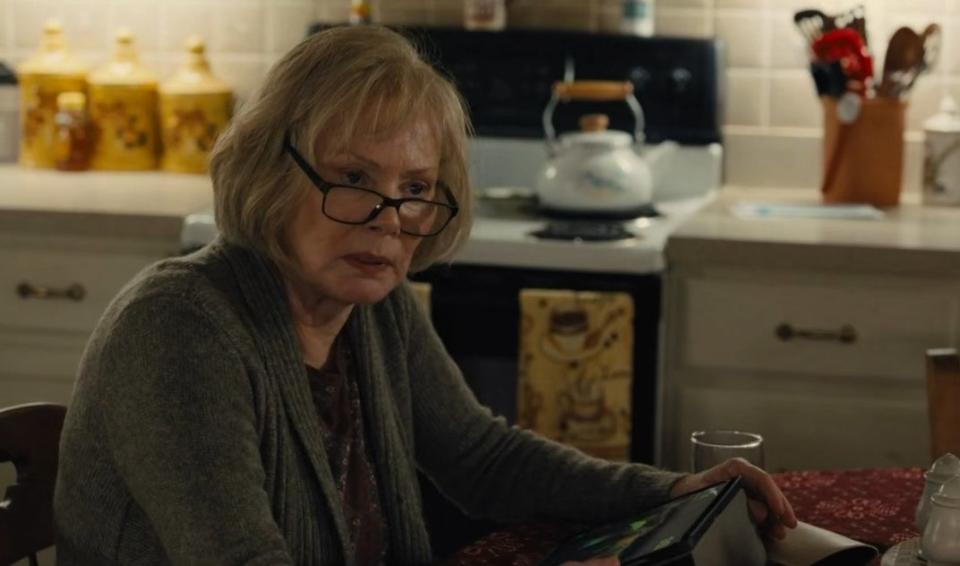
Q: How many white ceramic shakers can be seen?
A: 2